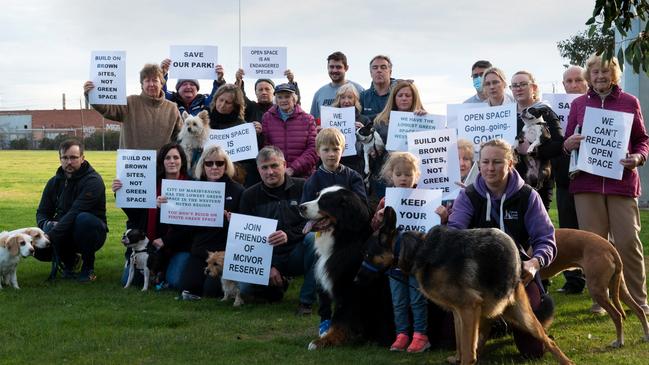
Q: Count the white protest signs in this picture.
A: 14